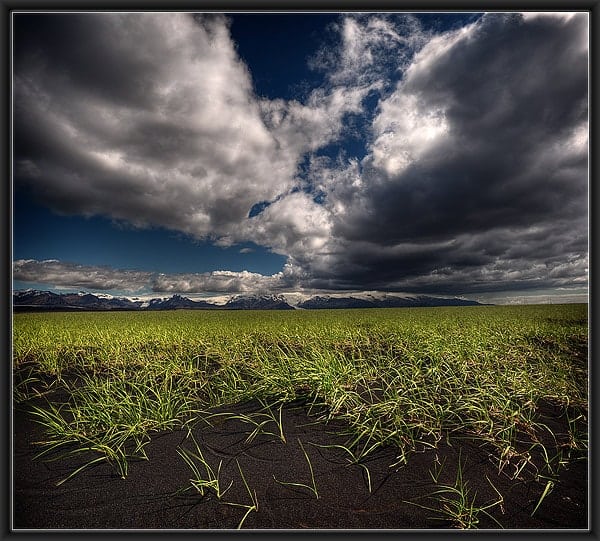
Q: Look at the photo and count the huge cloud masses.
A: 2